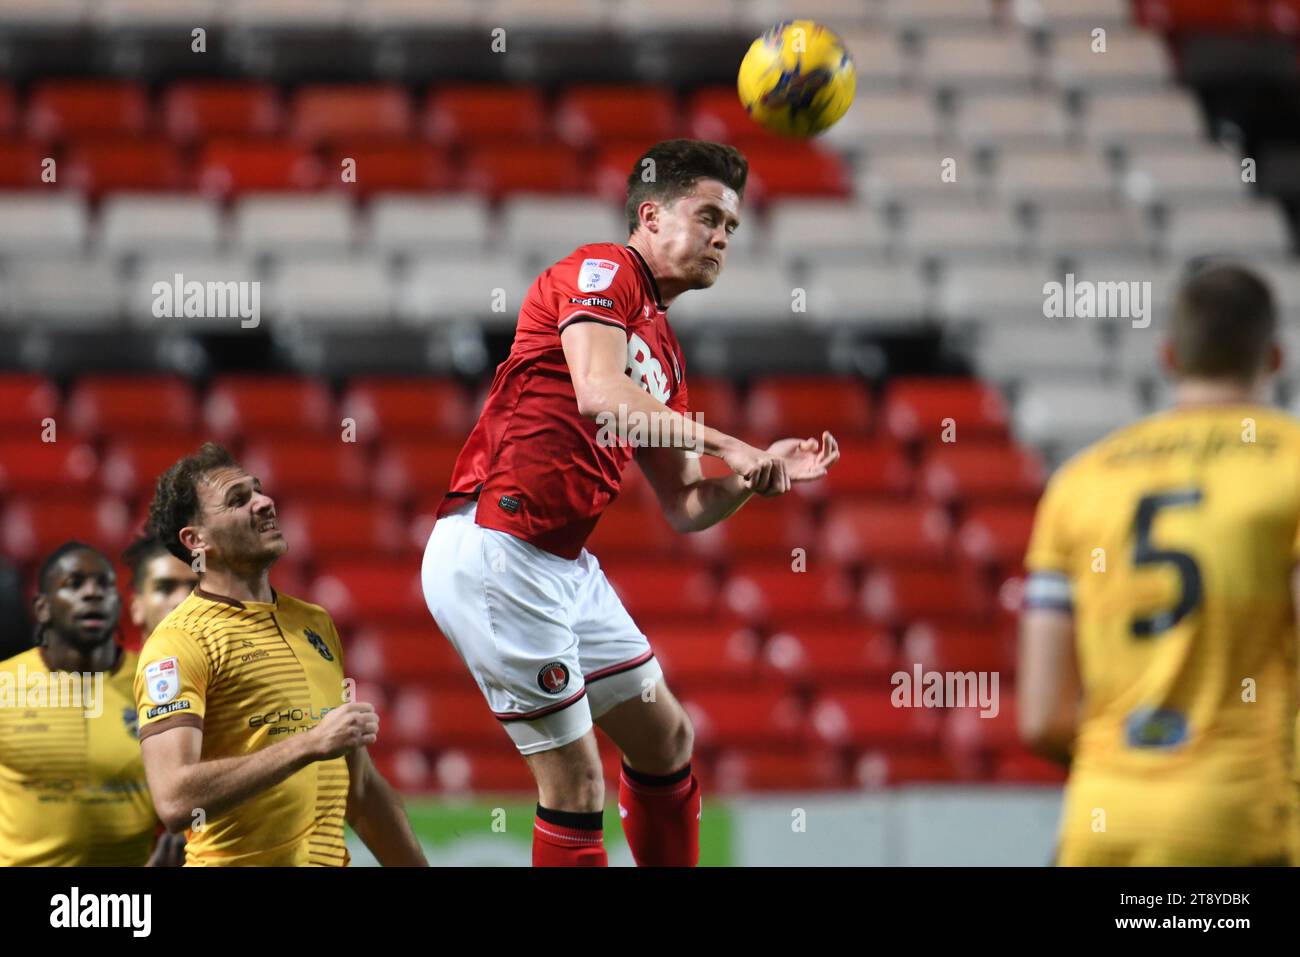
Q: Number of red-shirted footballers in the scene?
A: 1